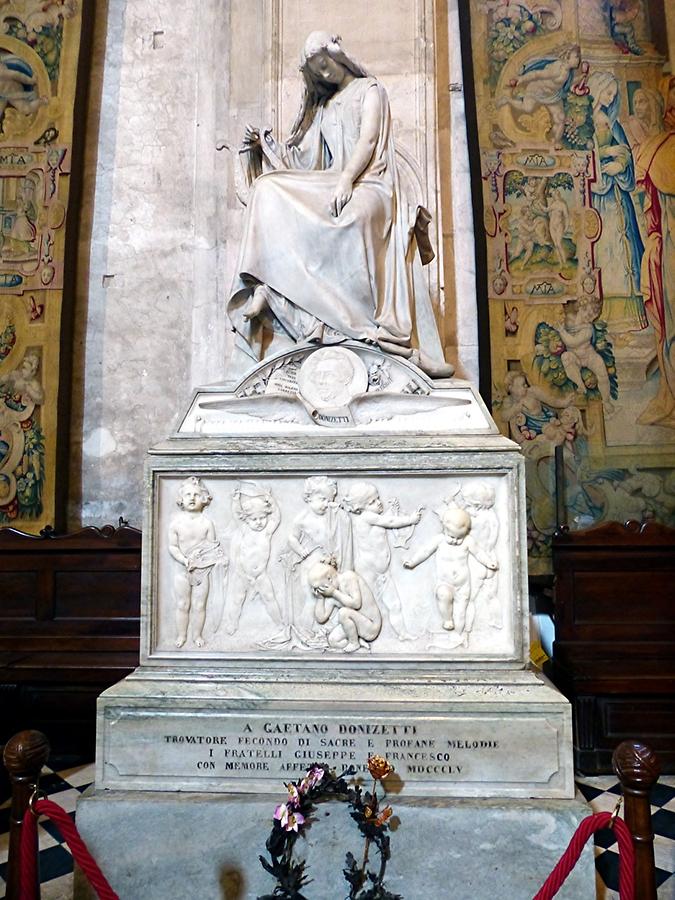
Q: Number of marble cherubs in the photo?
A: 7